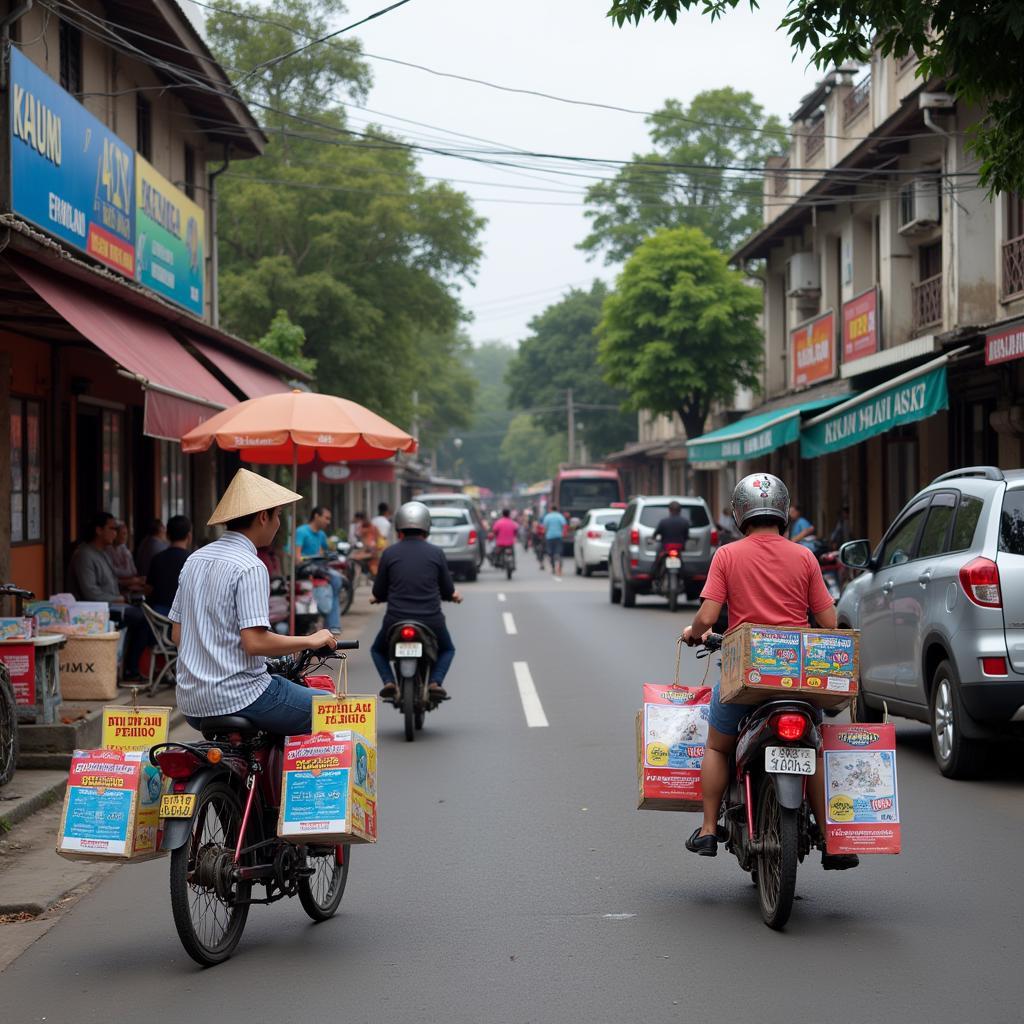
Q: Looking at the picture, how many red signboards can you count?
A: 3